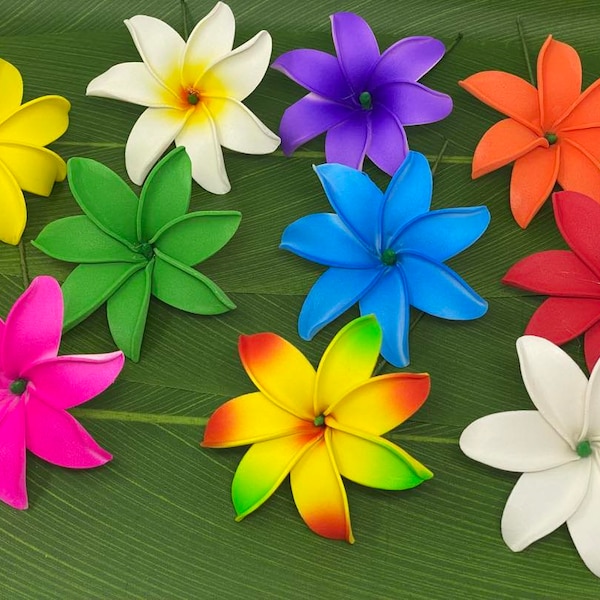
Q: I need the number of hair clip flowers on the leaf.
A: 10